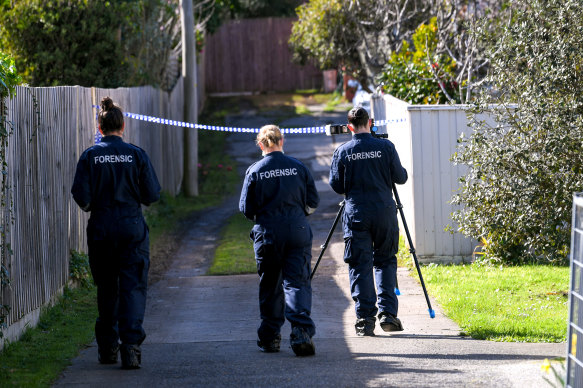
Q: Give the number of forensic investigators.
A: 3